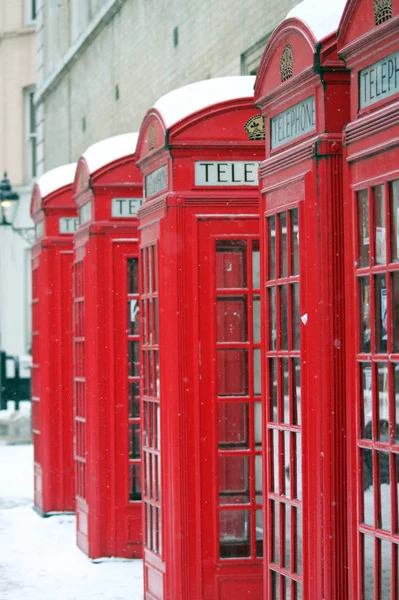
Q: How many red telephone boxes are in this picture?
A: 5